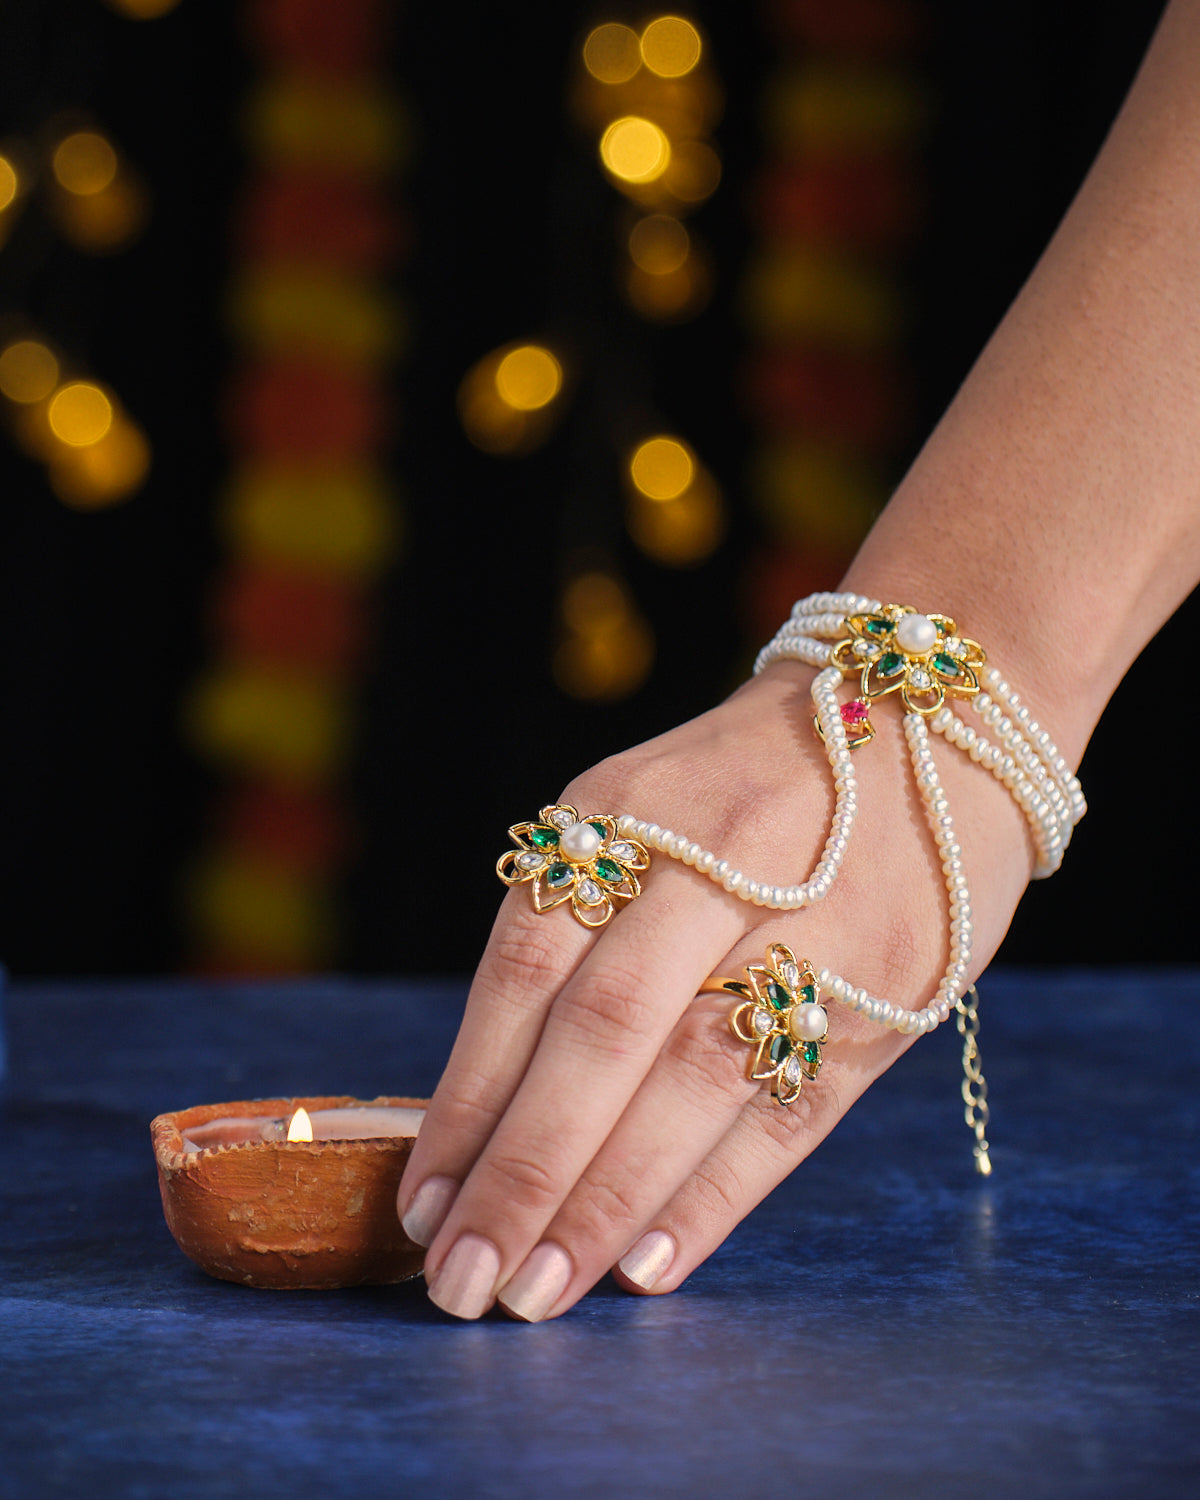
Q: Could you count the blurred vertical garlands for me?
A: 2